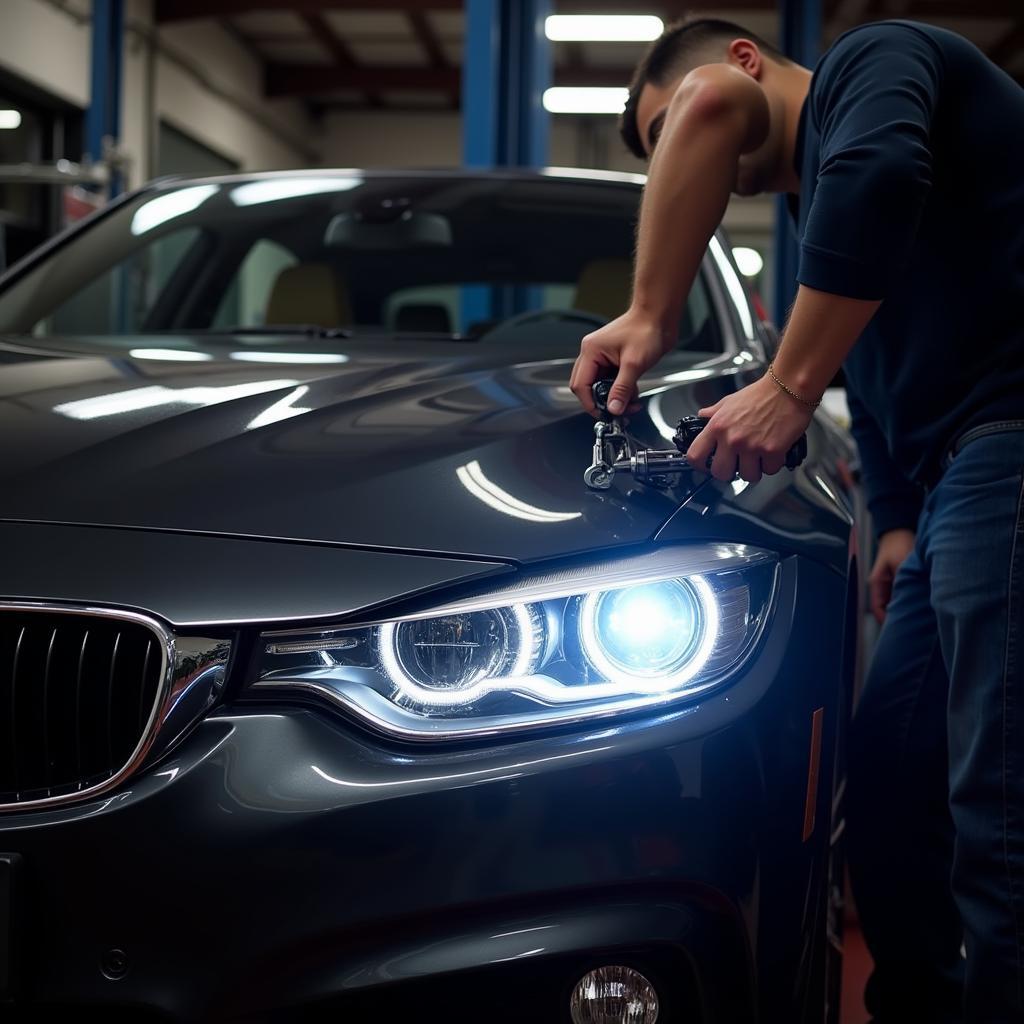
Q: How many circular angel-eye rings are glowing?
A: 2